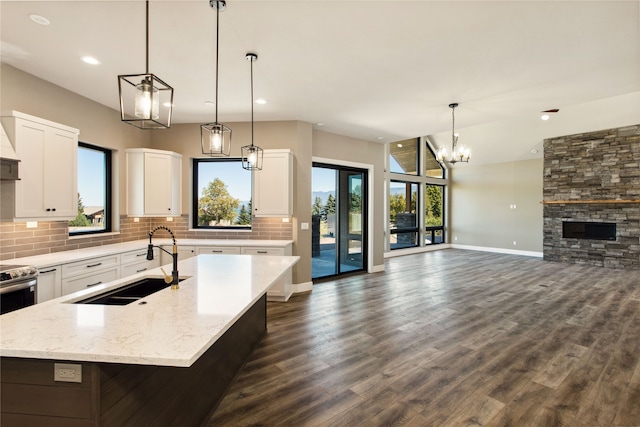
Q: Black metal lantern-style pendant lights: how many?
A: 3